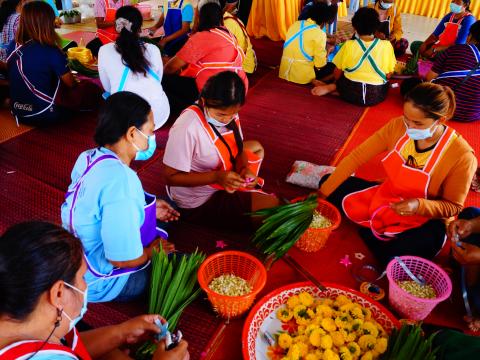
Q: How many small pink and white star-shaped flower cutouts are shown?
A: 3